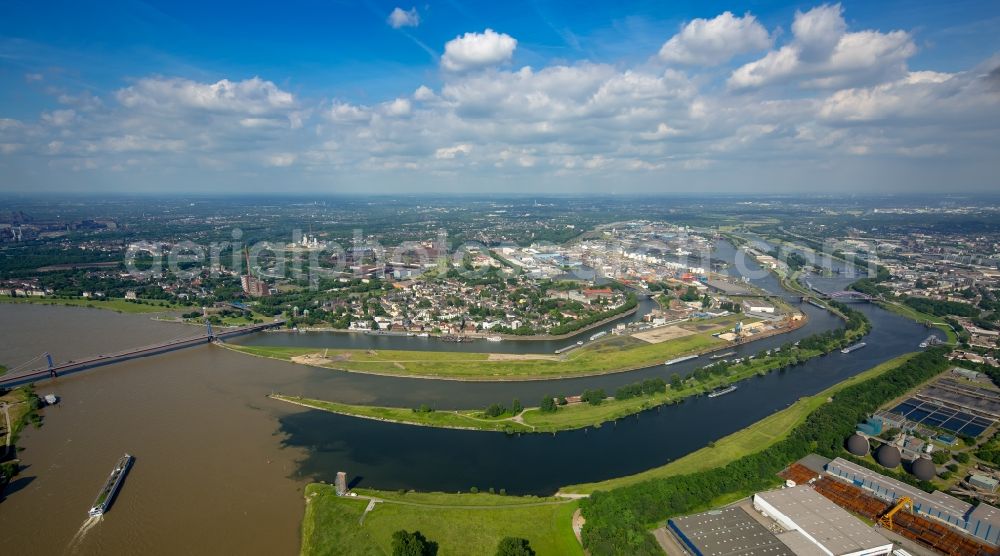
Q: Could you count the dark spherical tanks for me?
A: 3